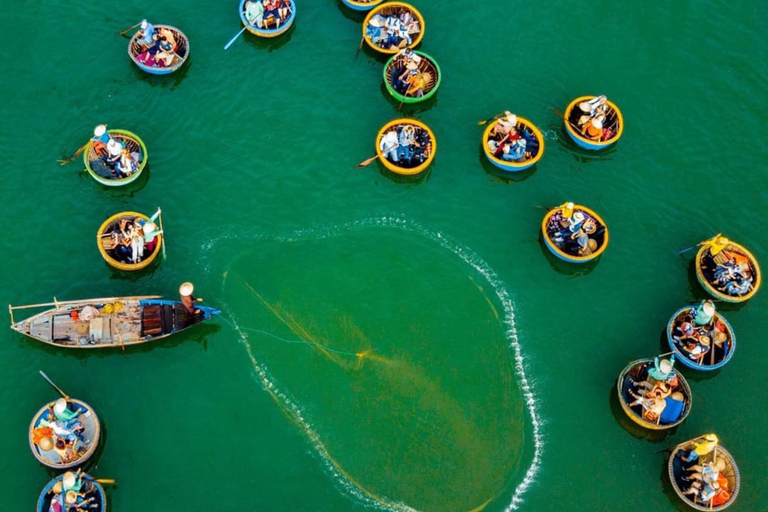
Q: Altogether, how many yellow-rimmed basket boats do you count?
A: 8